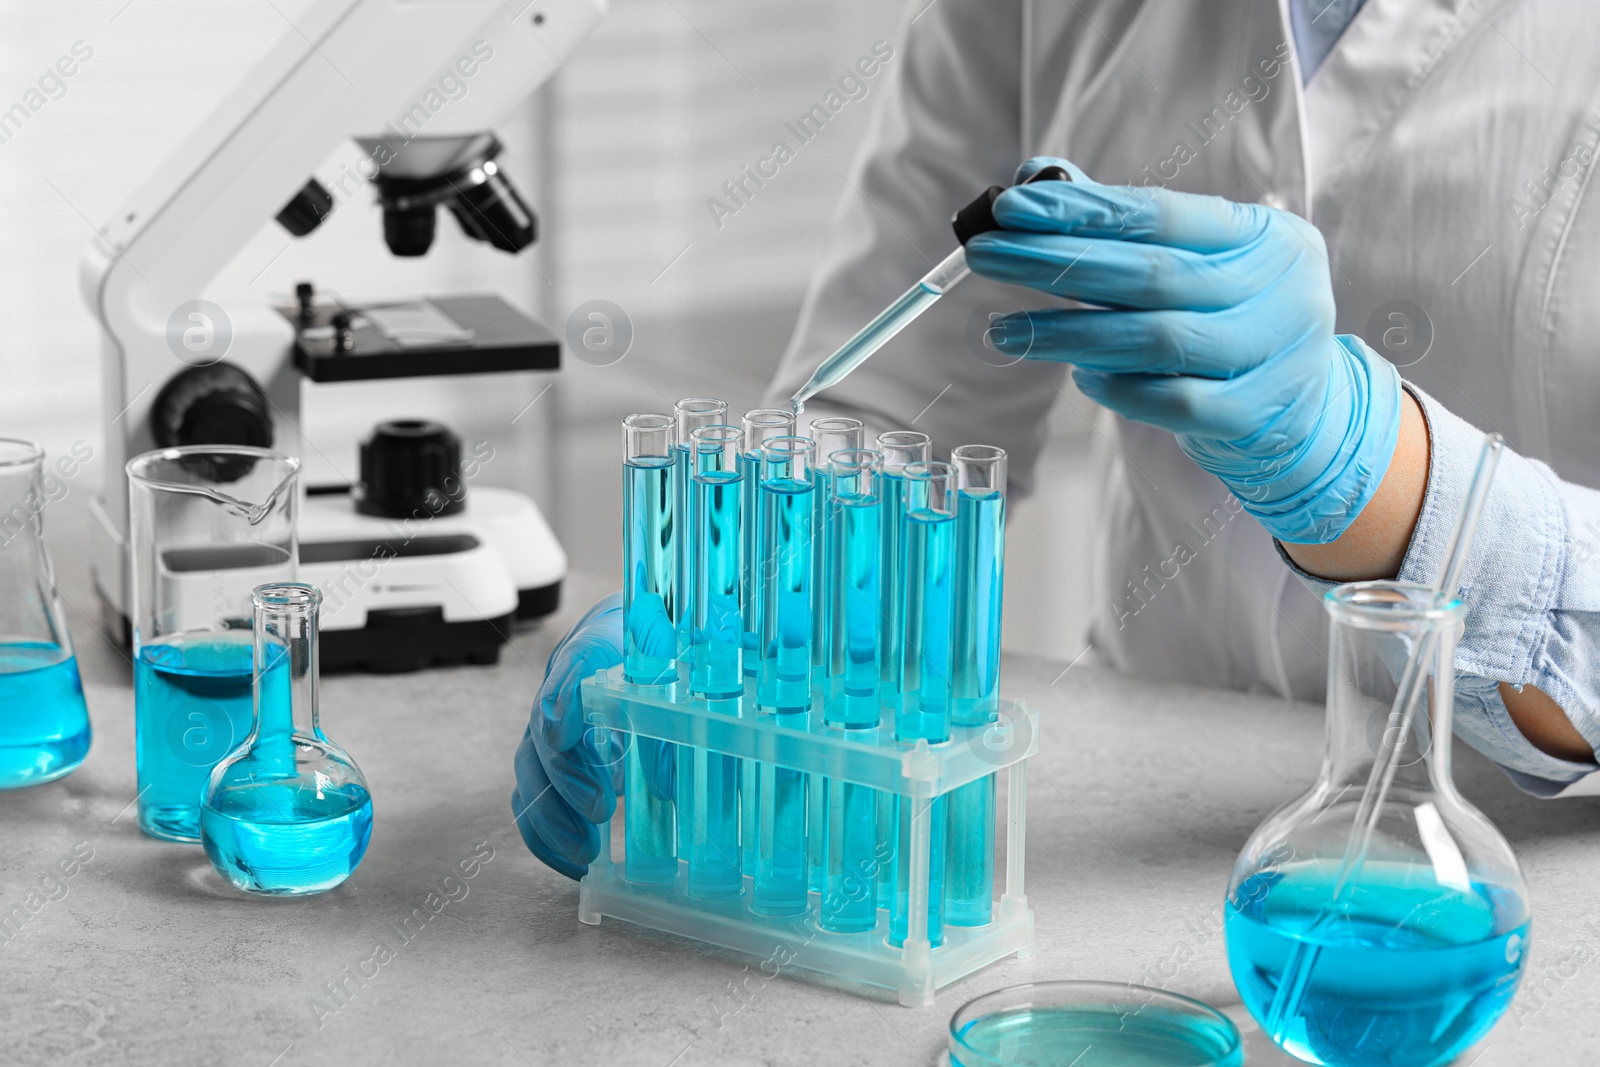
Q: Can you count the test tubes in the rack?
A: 10